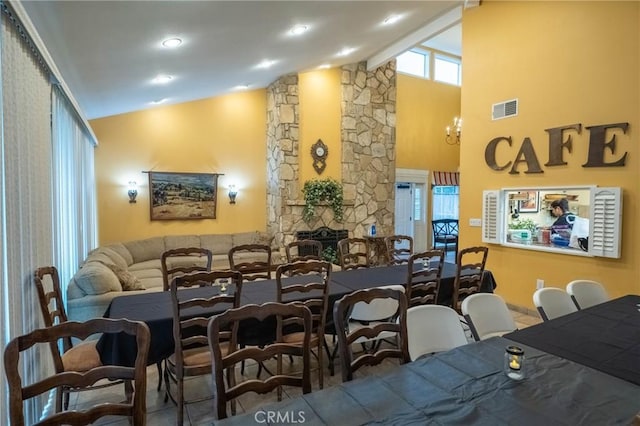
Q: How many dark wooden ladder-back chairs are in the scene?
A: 13